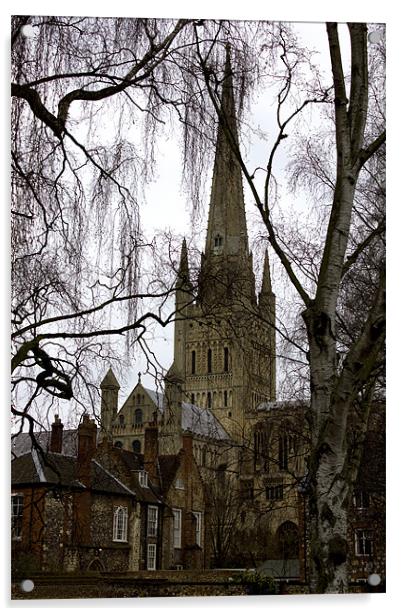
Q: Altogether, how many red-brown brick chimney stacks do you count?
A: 4